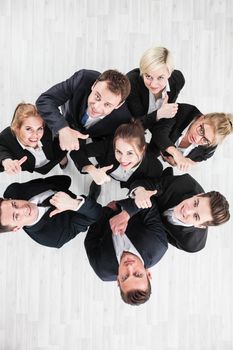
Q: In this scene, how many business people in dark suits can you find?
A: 8